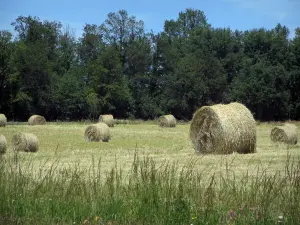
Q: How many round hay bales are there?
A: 9